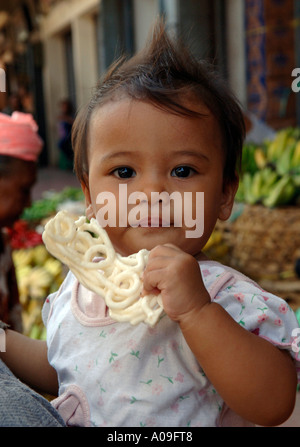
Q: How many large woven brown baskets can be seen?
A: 1